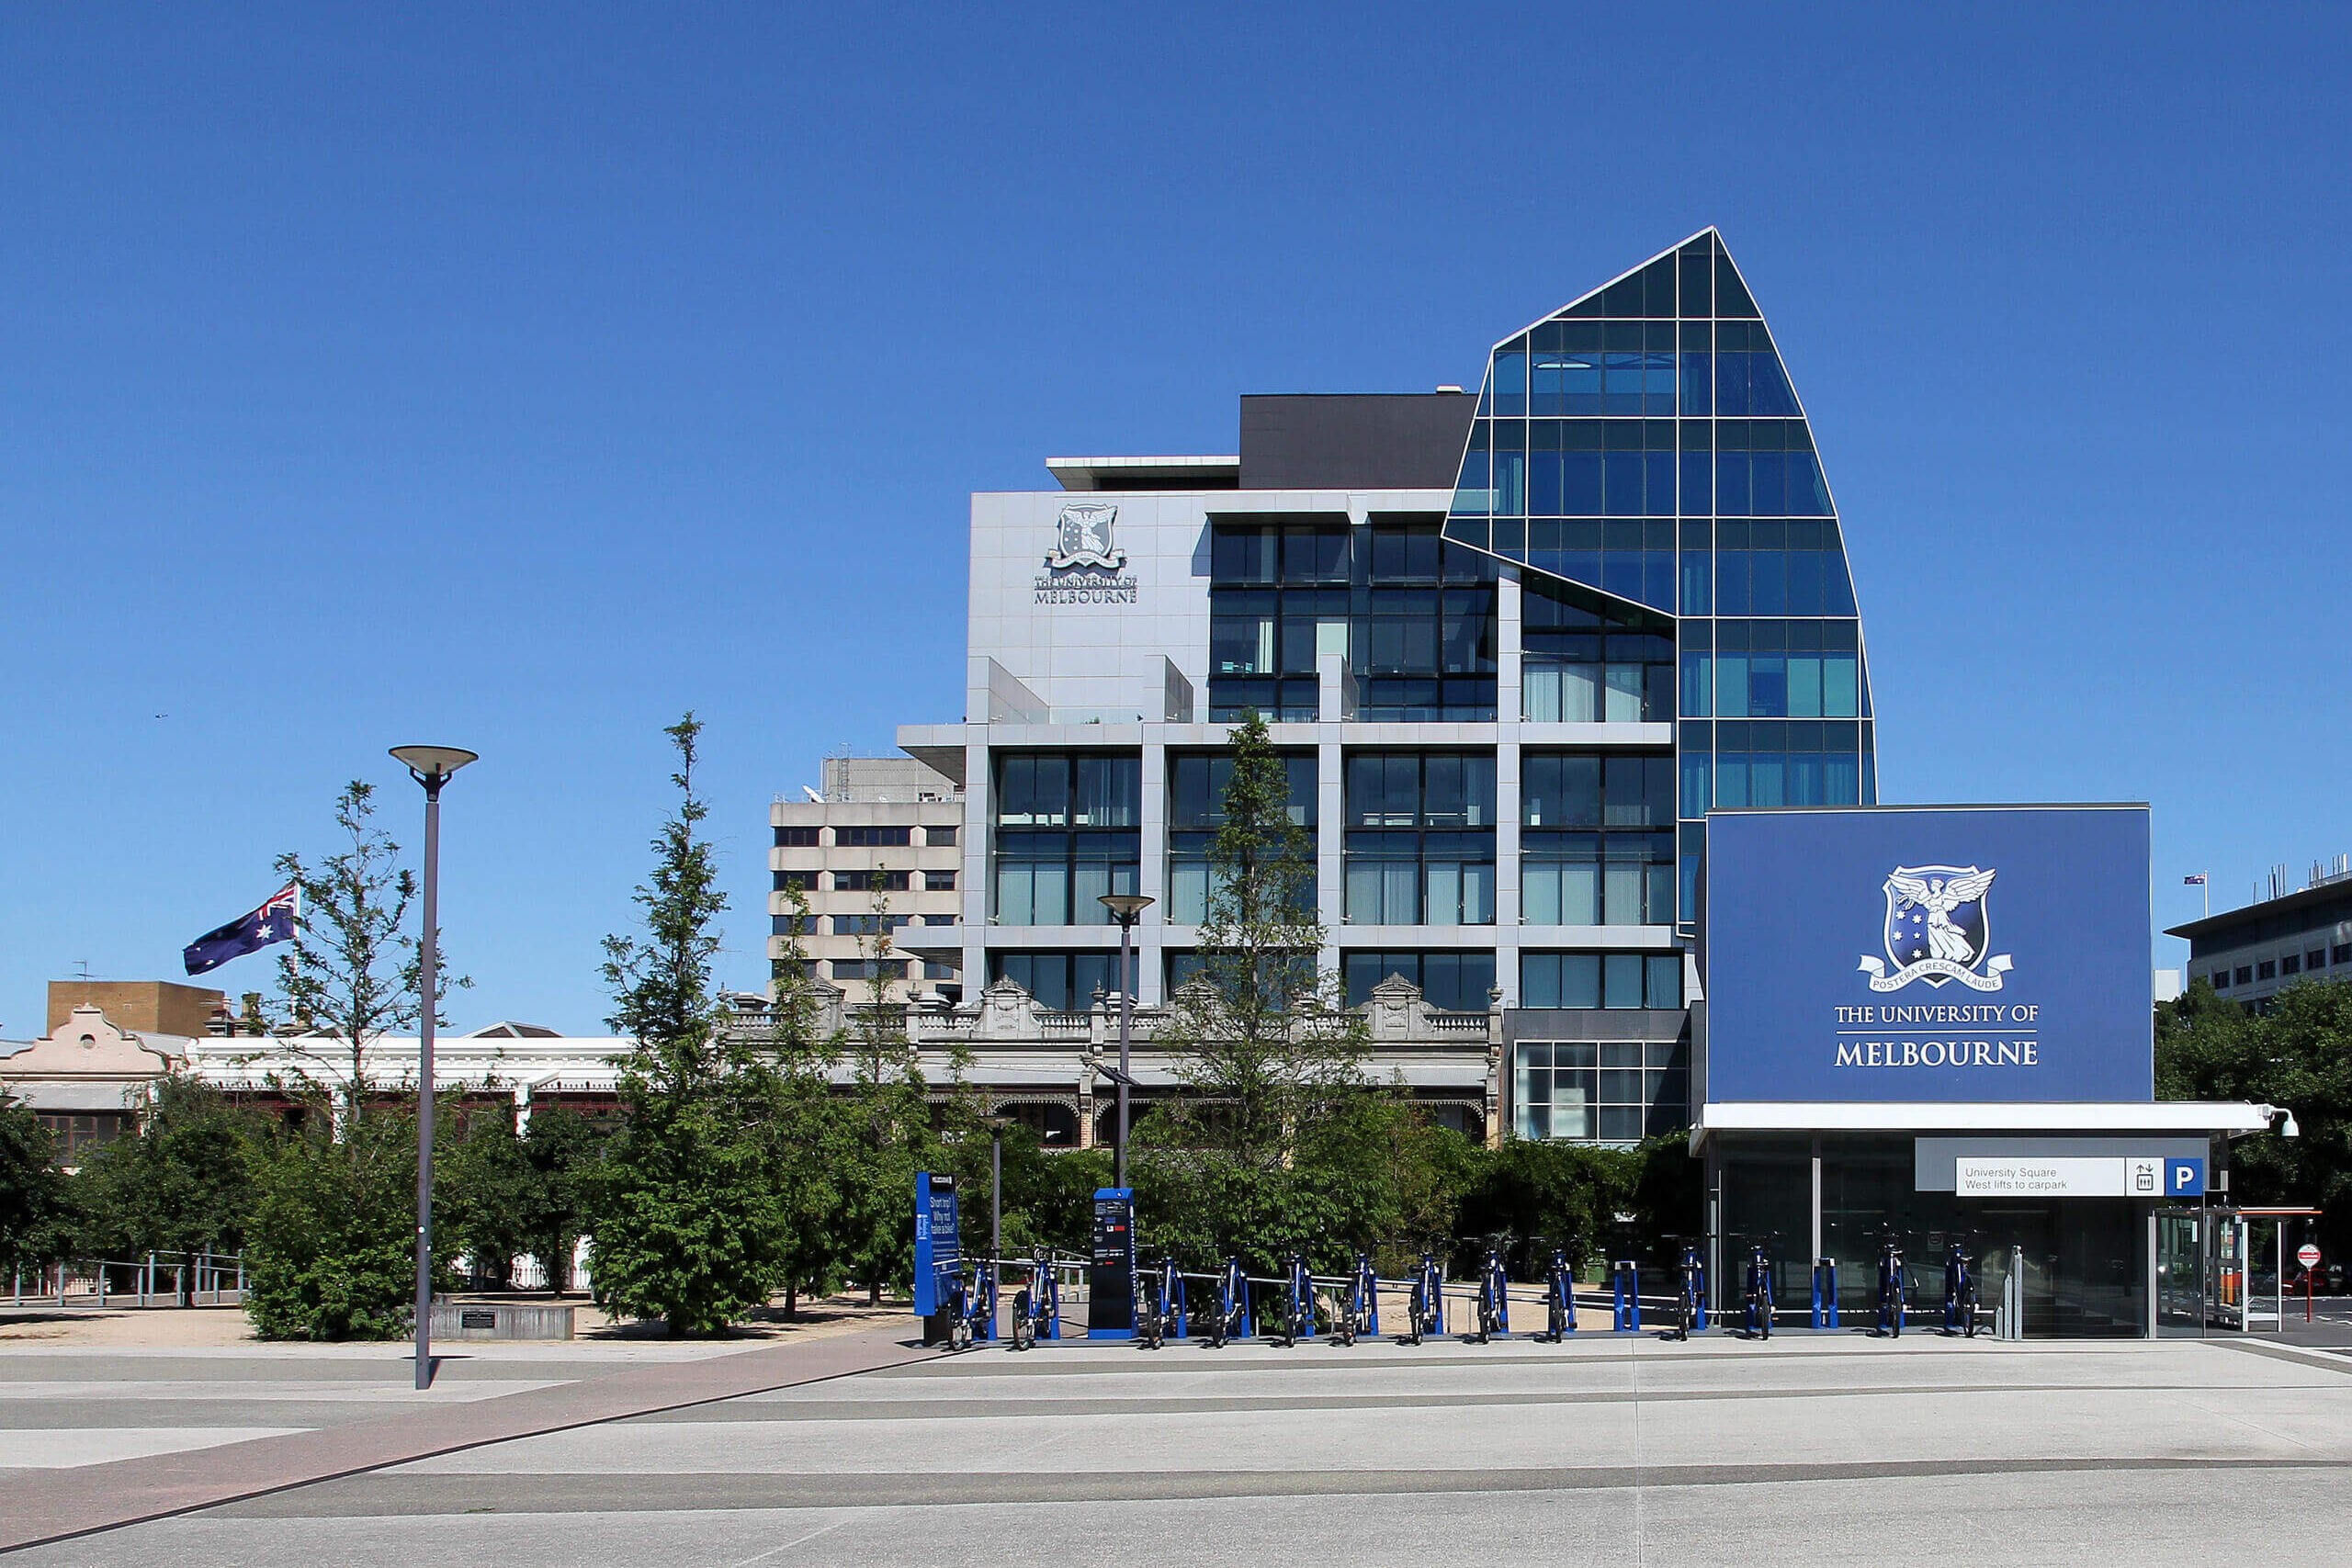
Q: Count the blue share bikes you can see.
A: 13